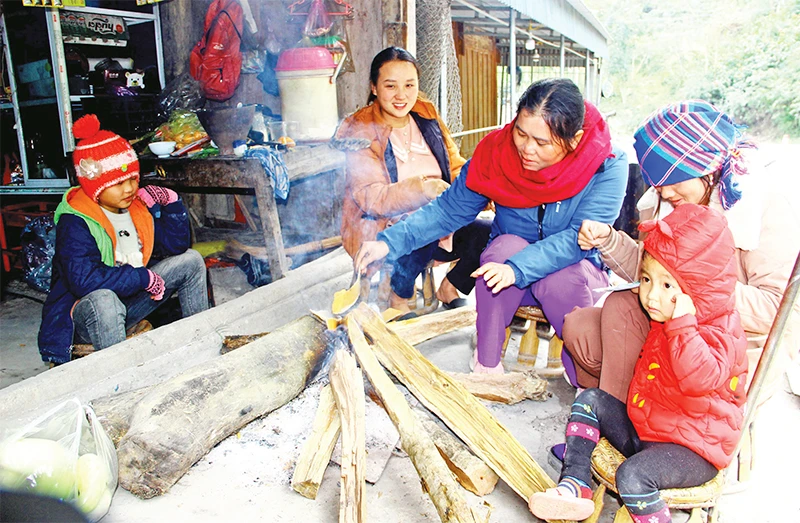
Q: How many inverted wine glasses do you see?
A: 0